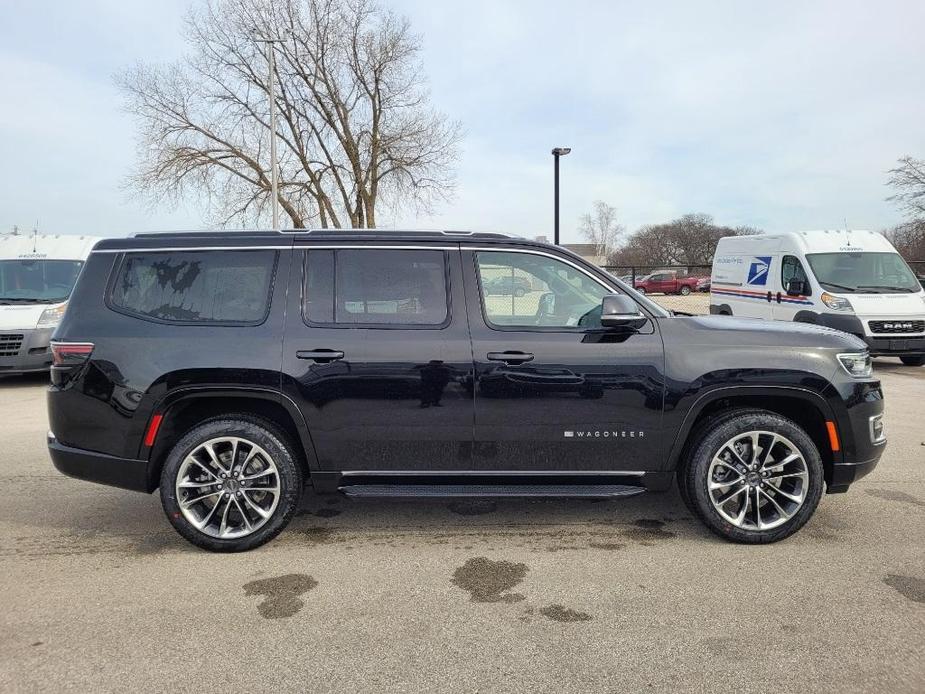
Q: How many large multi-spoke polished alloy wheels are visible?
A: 2